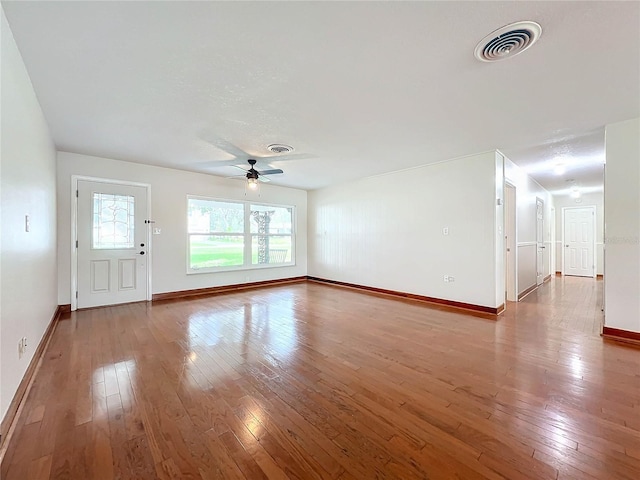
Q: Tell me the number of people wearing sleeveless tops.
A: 0